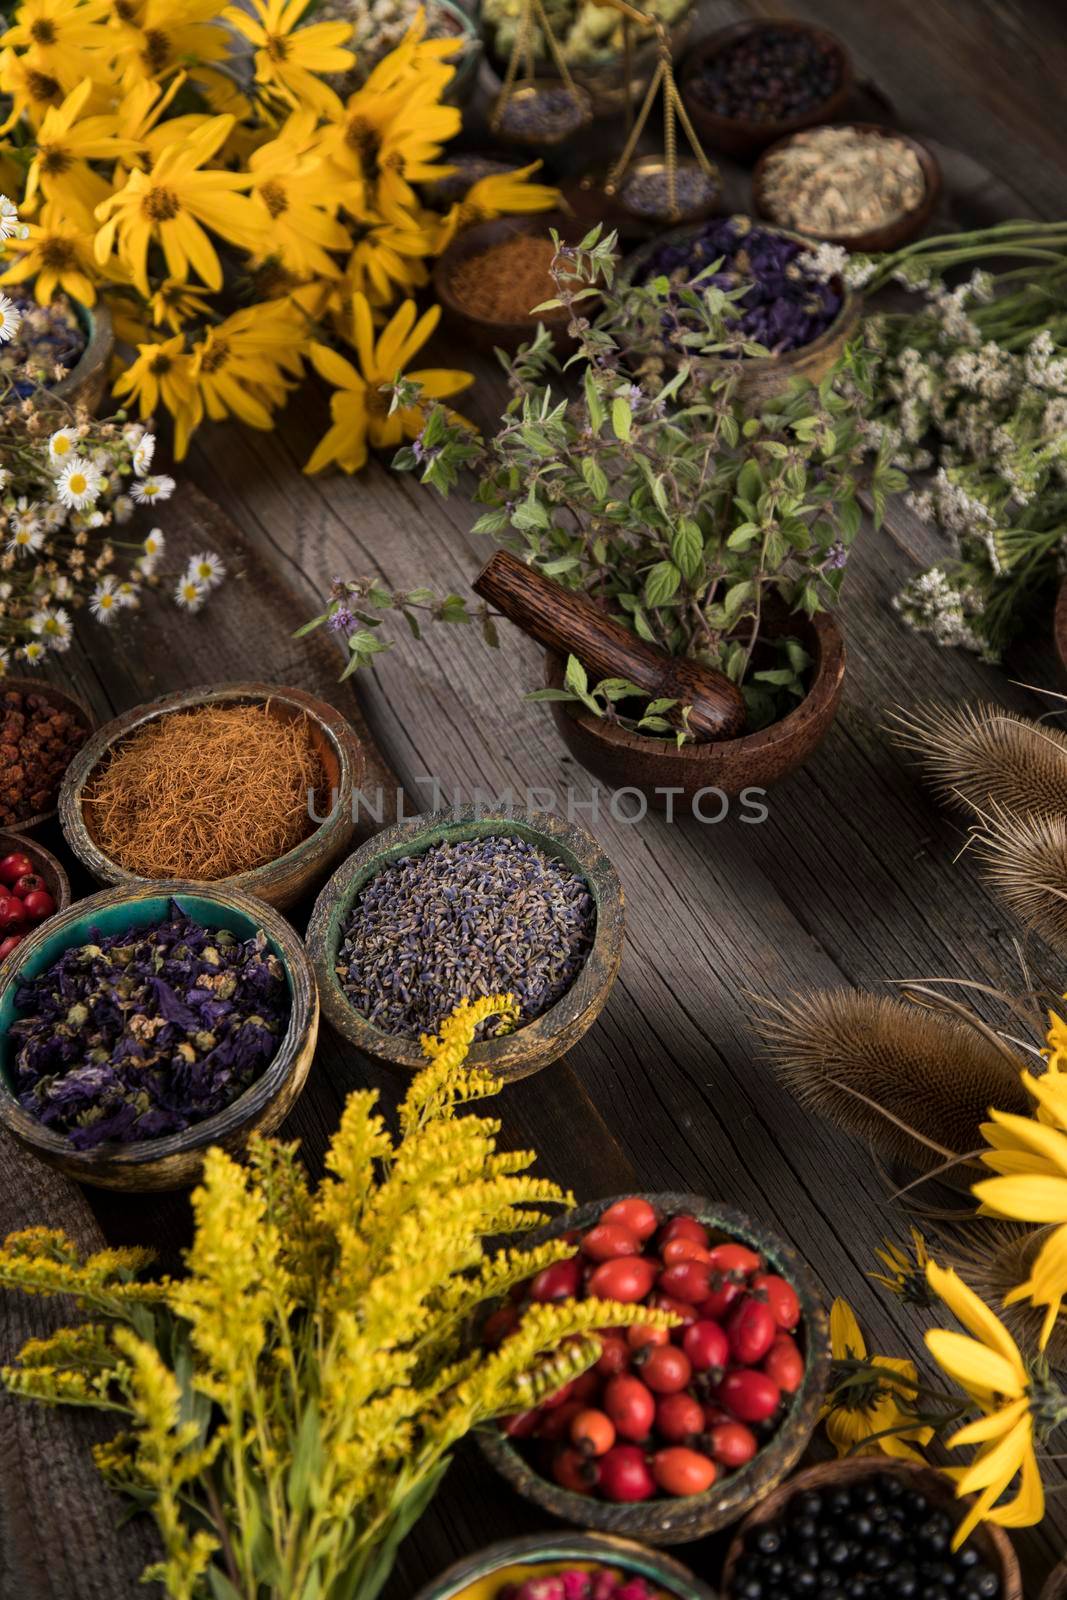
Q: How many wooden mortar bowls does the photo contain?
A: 1